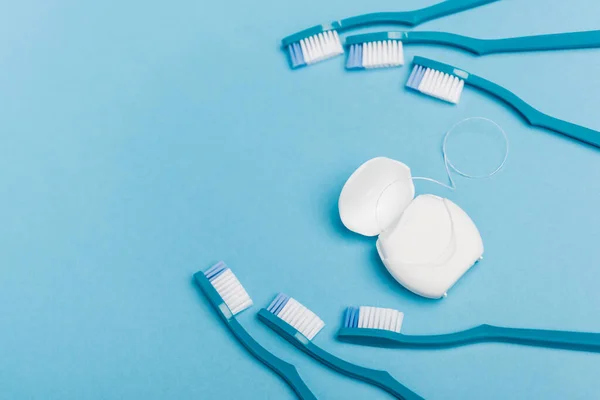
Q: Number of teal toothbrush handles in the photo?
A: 6